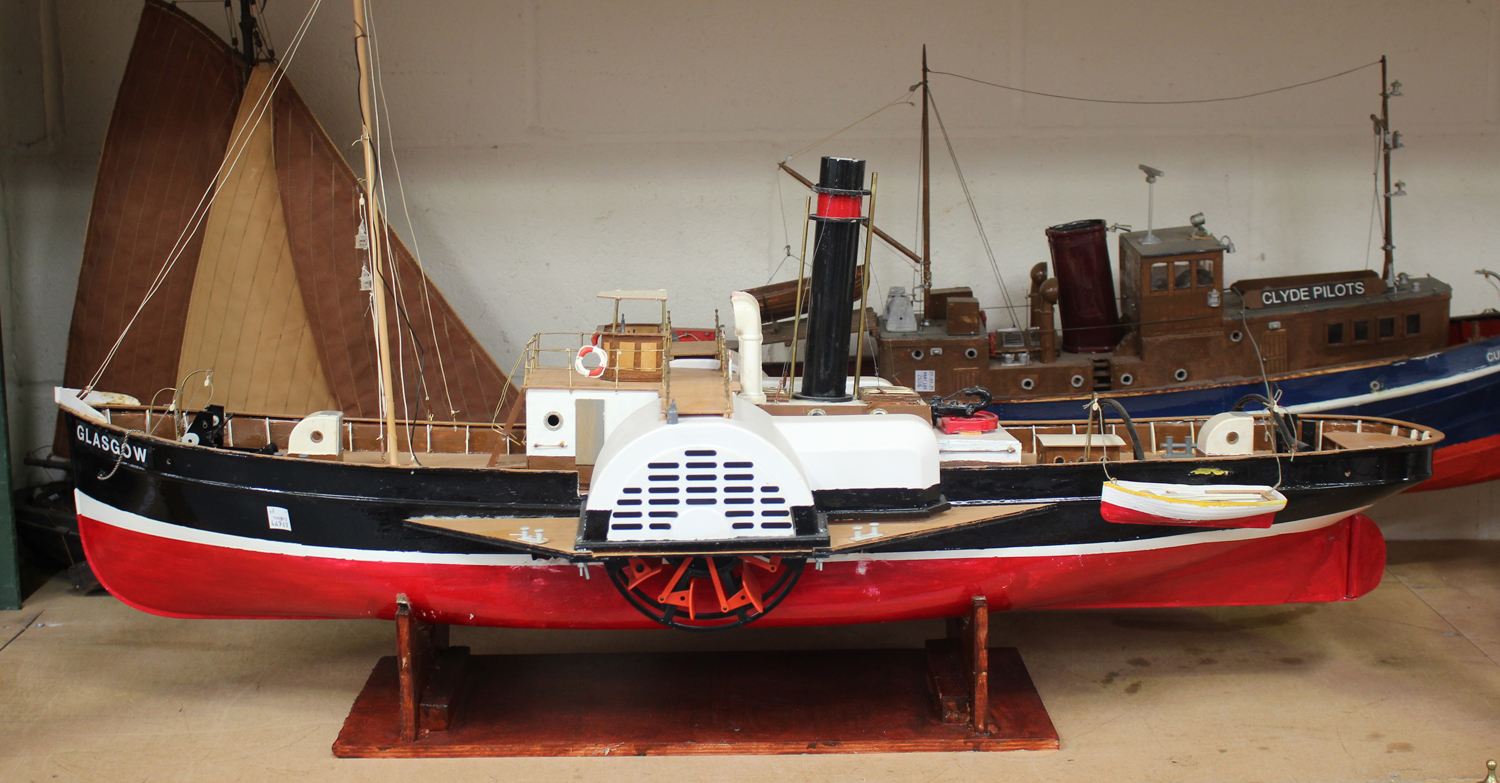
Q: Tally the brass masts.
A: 2